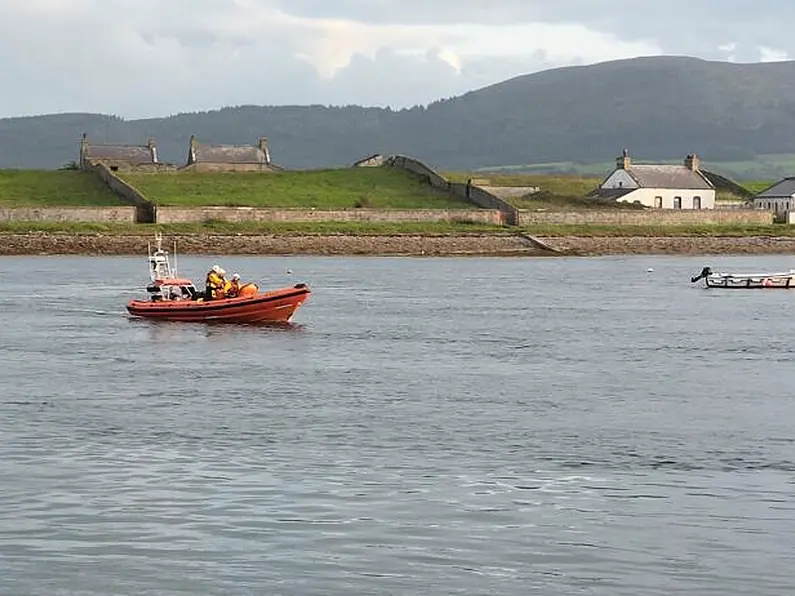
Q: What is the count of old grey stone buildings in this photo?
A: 2